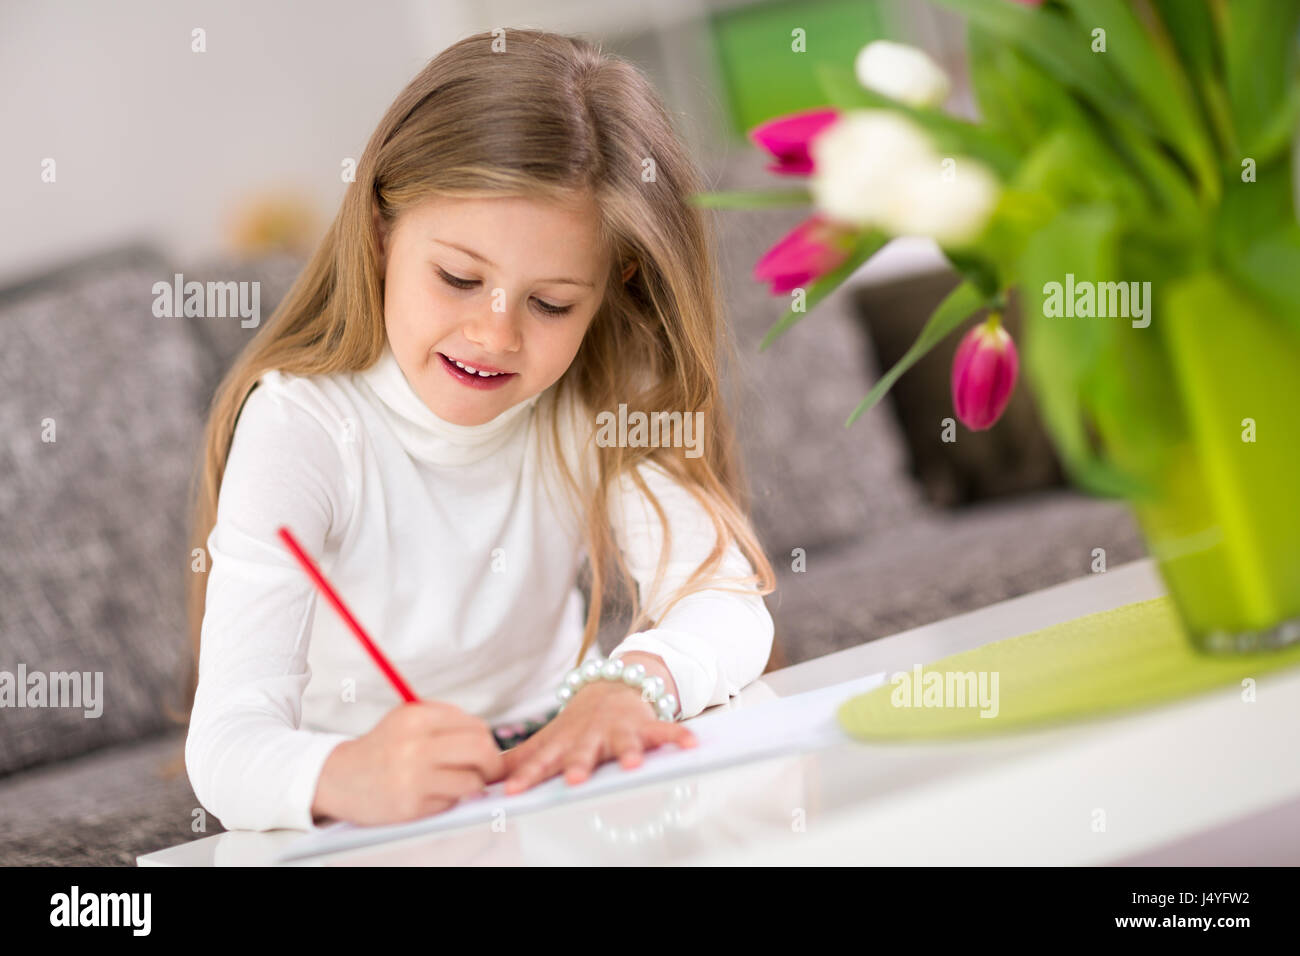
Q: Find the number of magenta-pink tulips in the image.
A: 3